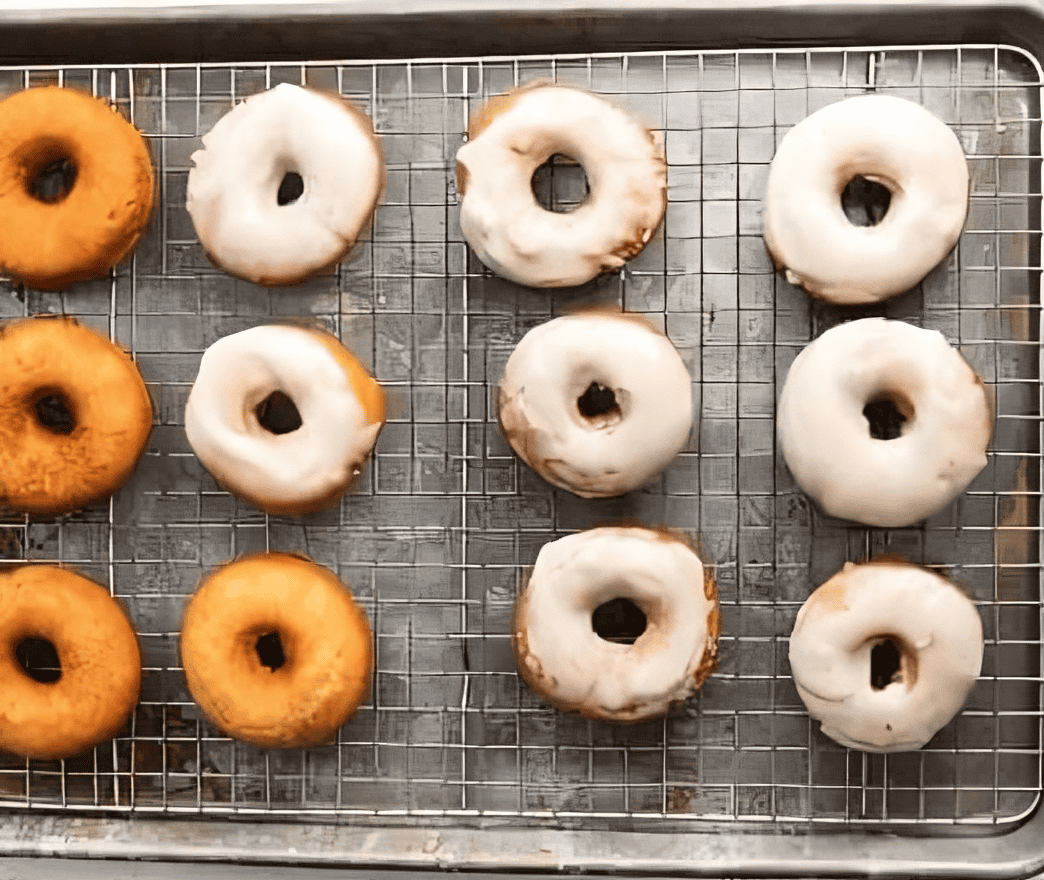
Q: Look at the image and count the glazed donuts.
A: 8